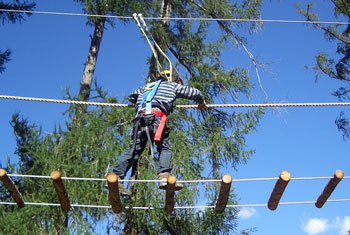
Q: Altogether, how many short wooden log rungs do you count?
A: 7